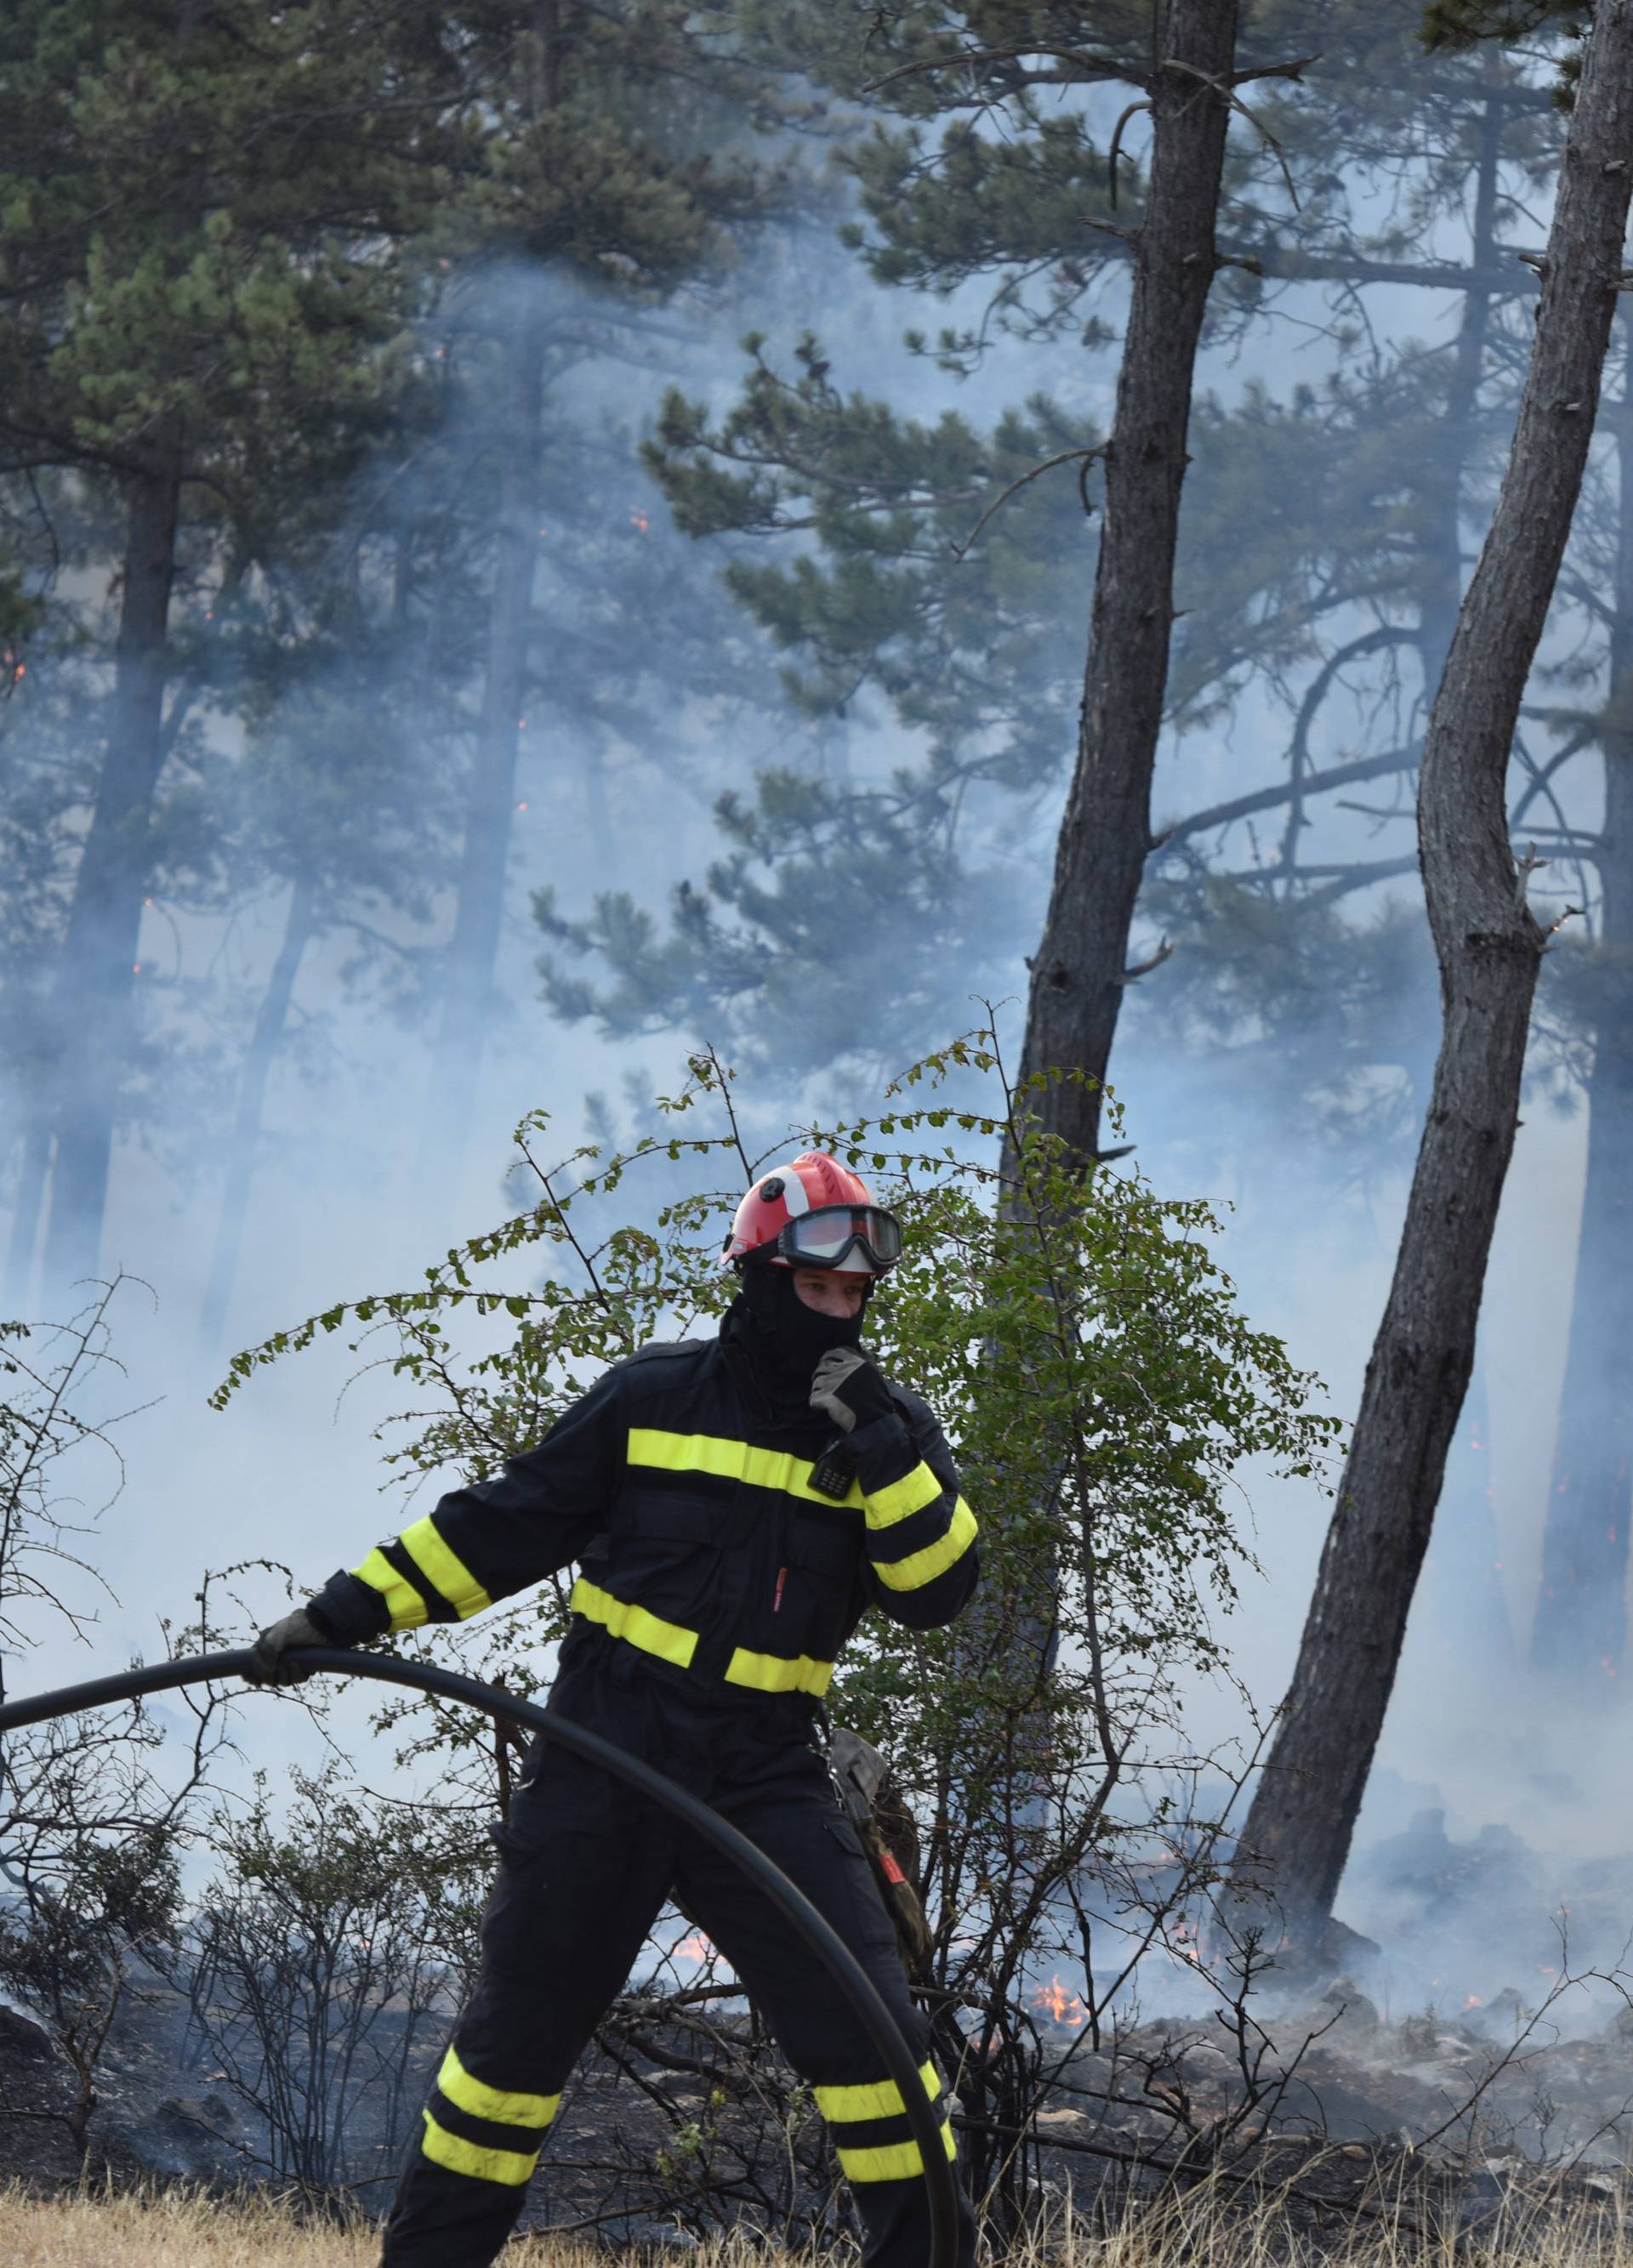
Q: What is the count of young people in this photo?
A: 1